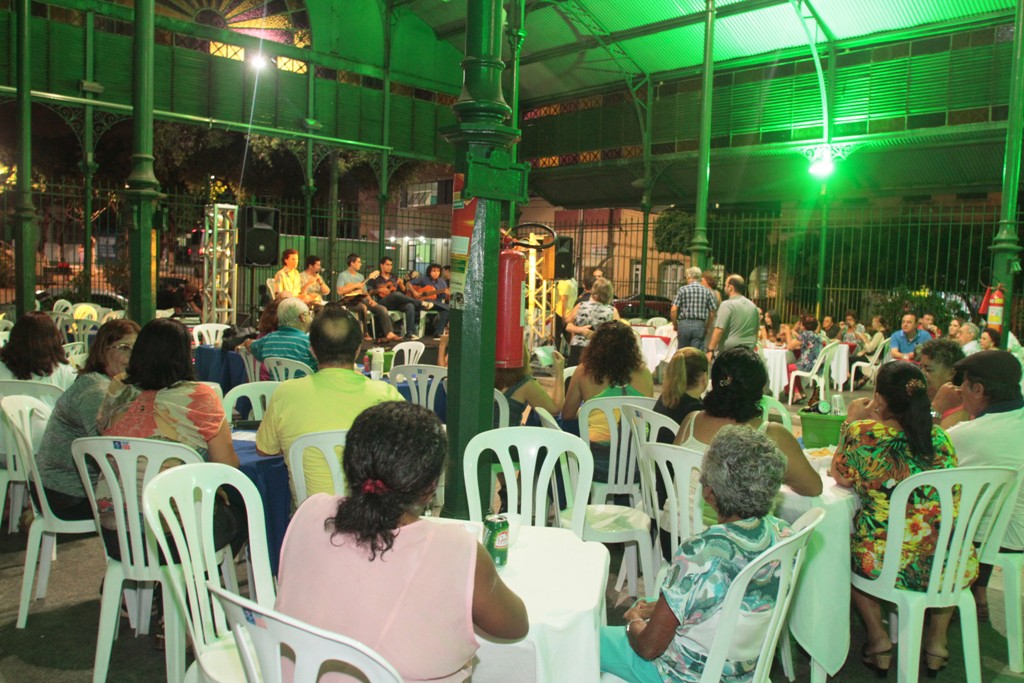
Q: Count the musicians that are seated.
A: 5